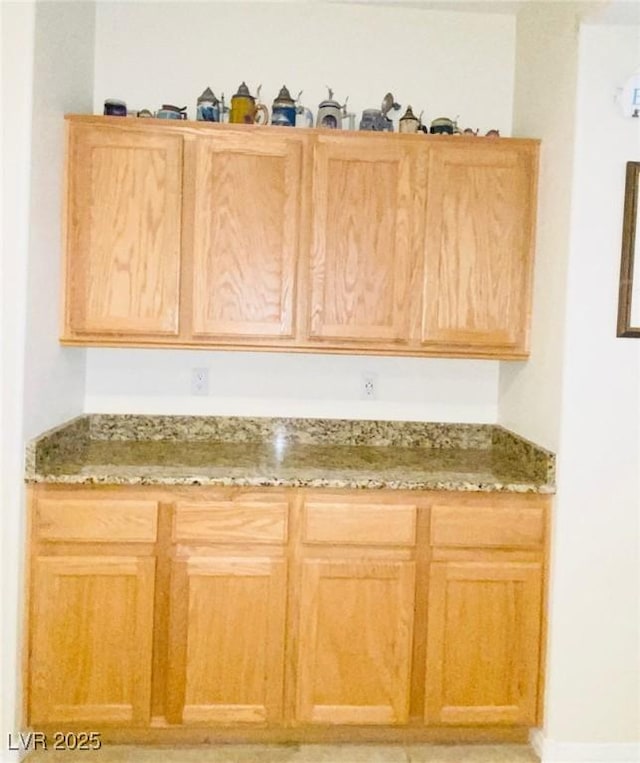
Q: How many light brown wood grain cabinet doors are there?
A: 8